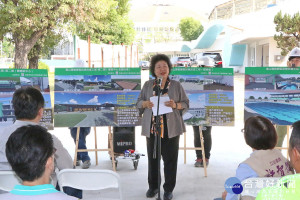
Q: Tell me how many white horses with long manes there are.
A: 0